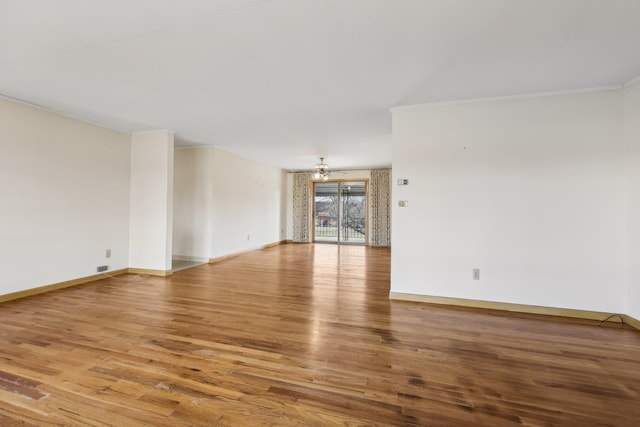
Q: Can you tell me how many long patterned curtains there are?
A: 2